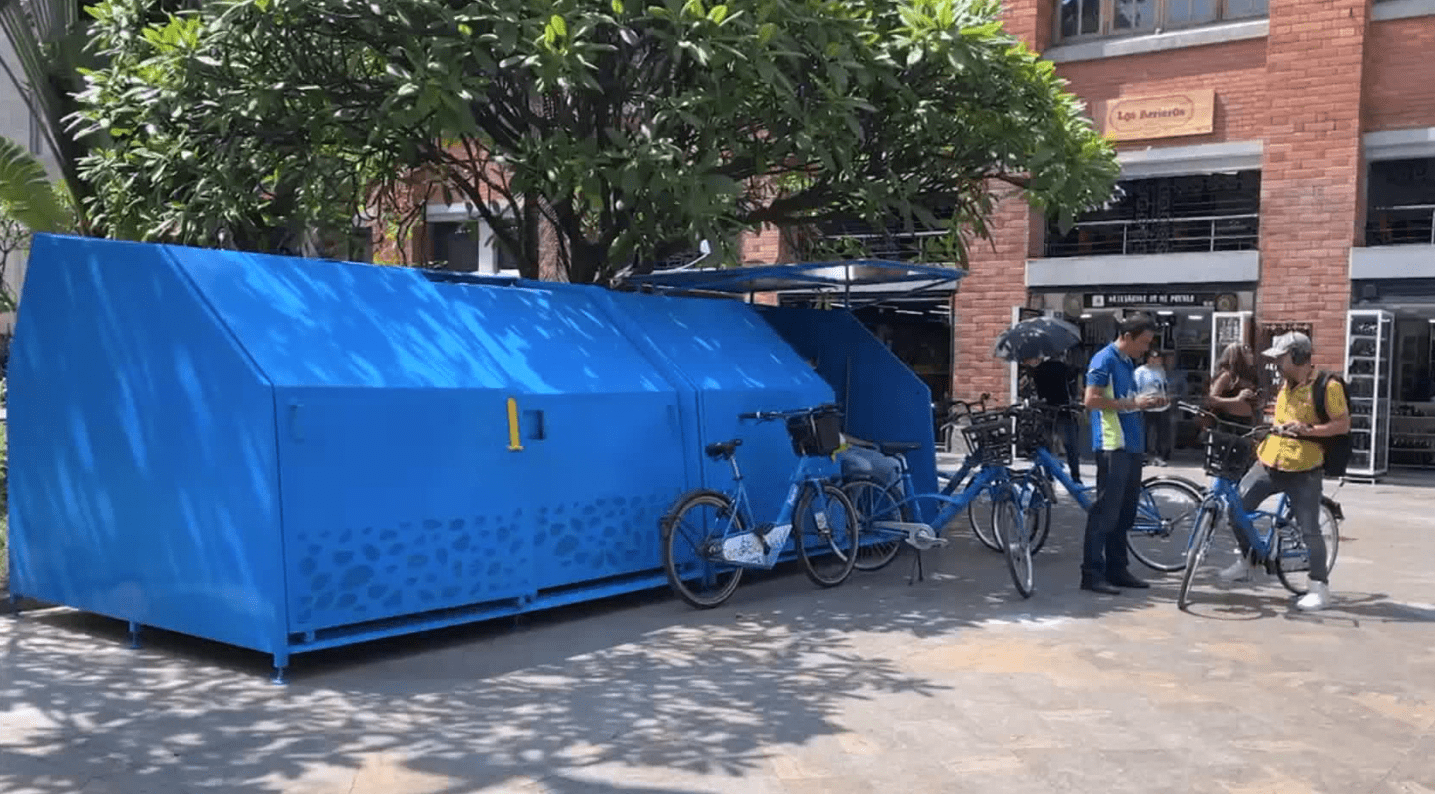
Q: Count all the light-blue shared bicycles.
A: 5